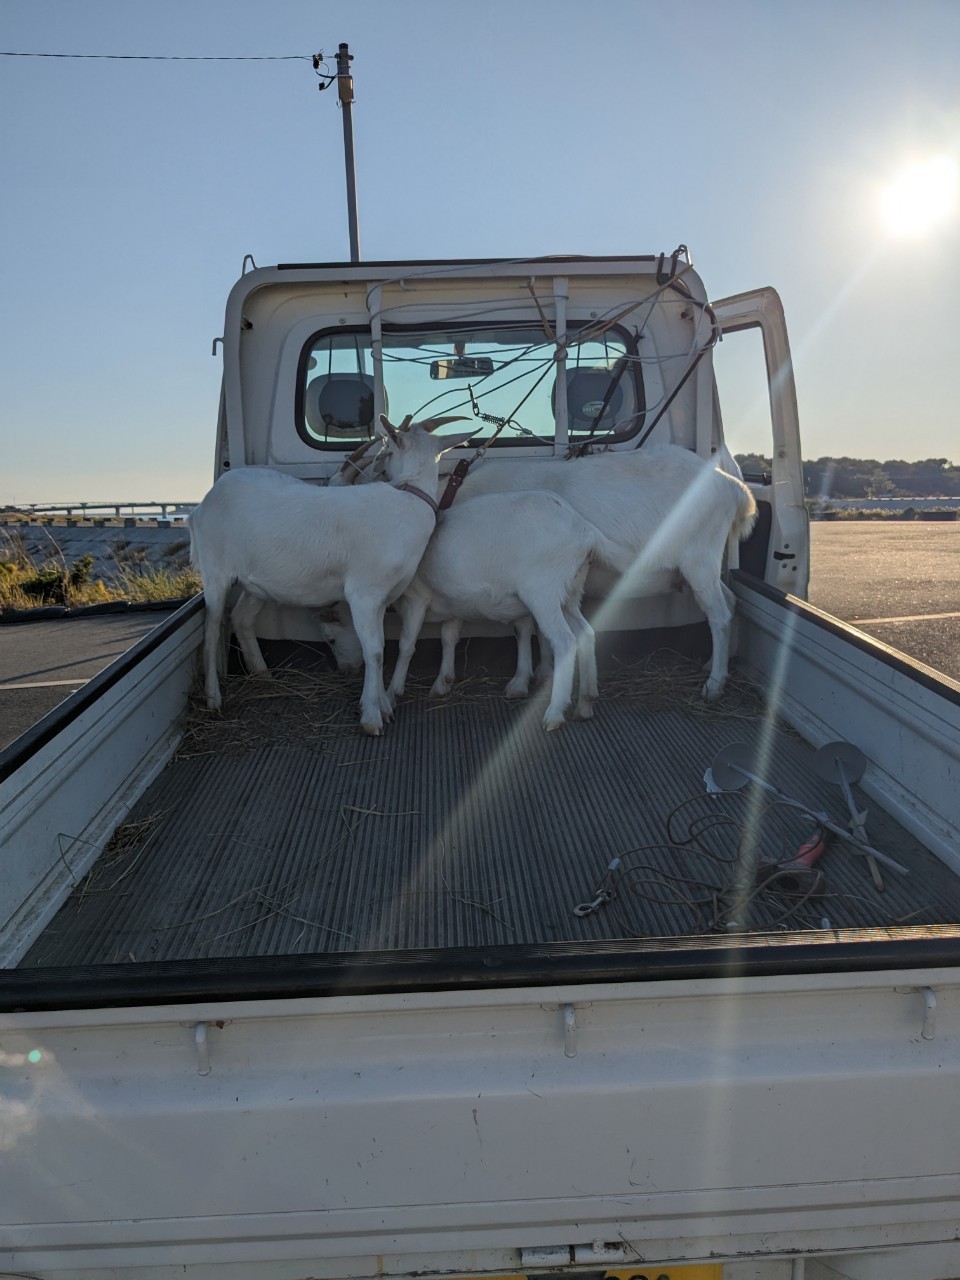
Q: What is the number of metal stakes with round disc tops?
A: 2